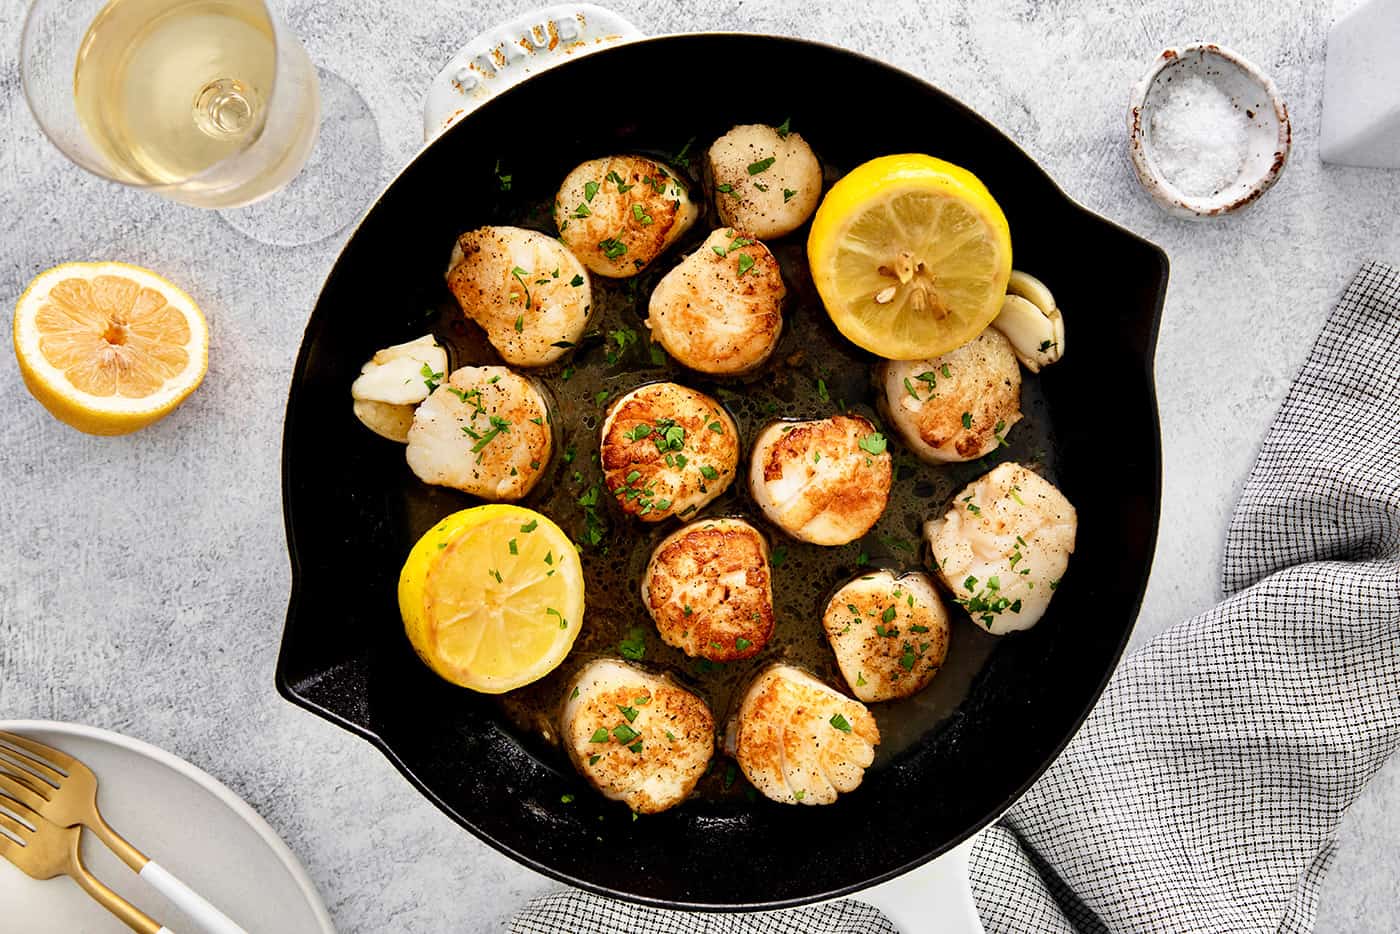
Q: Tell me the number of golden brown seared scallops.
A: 13